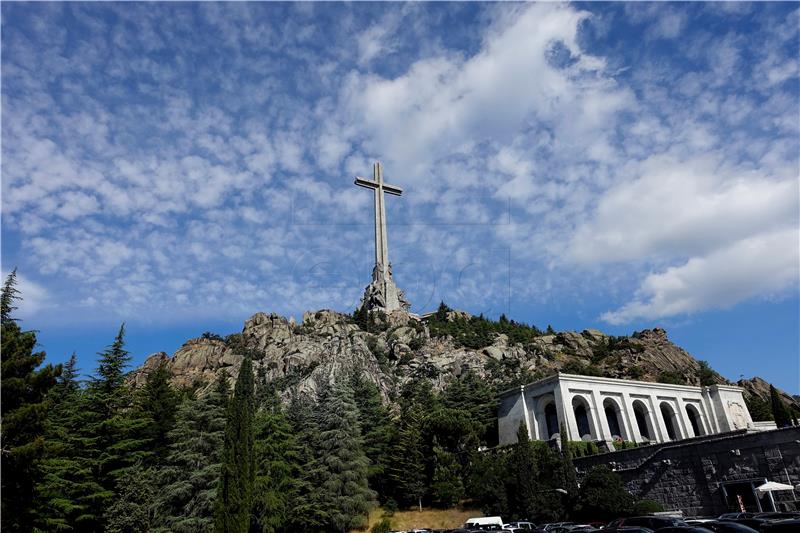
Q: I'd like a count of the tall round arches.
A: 6